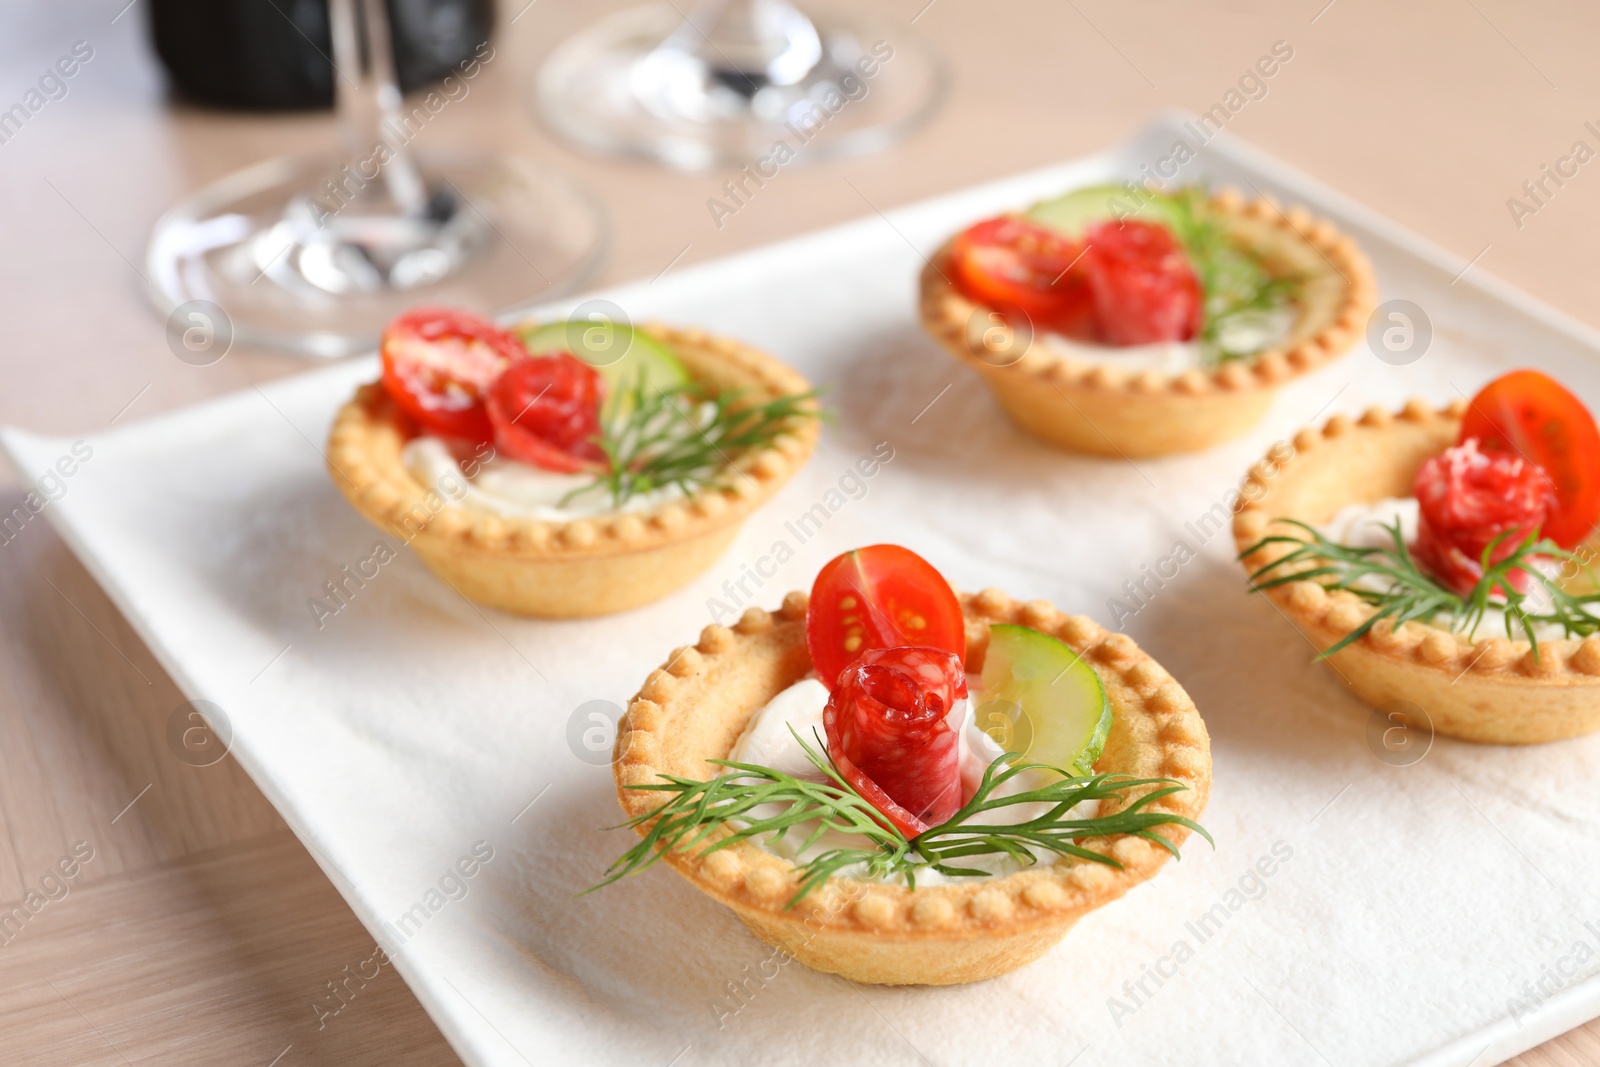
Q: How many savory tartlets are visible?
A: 4